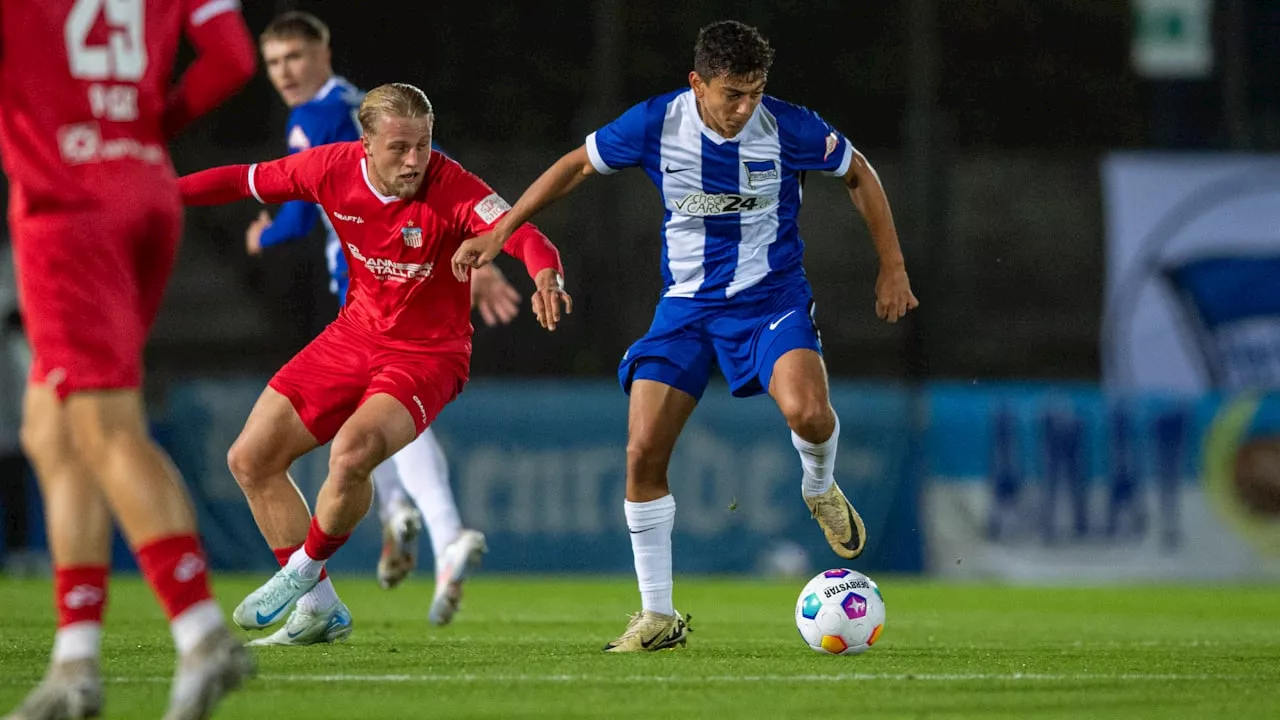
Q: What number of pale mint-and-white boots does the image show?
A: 2